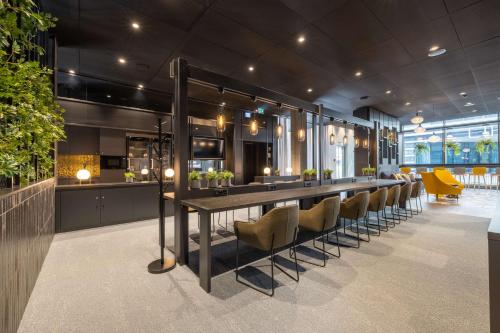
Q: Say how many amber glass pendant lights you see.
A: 8